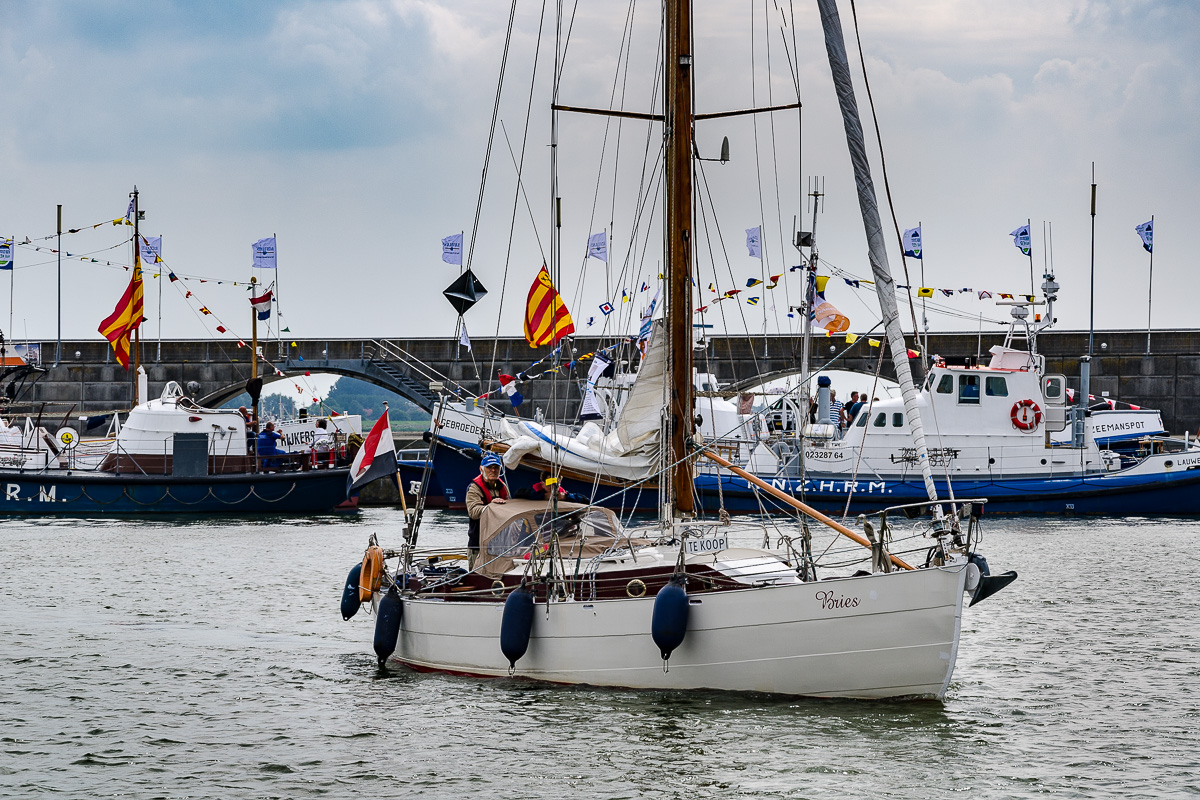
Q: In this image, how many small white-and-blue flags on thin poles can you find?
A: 9